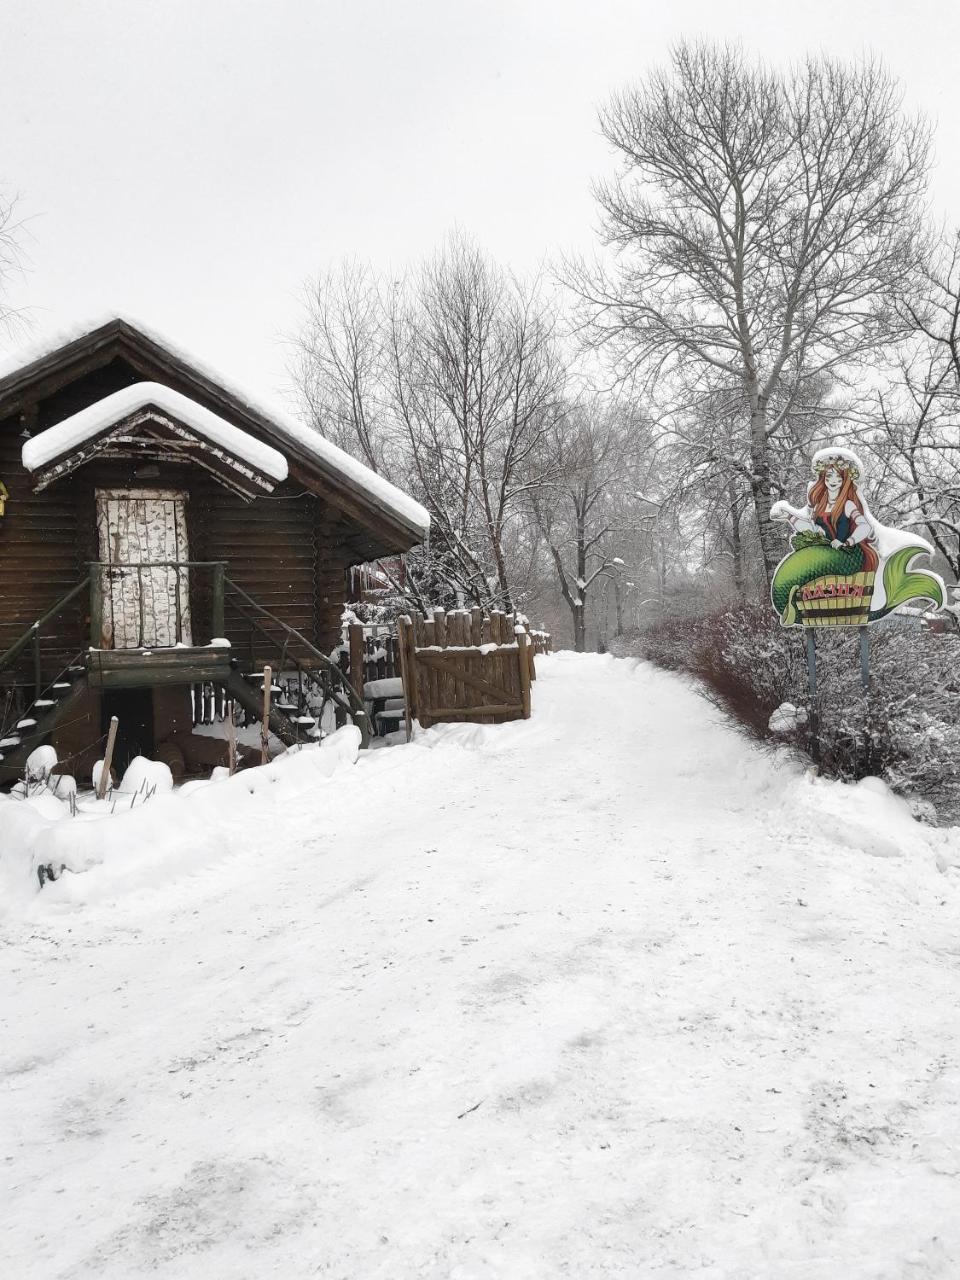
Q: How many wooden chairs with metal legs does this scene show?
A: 0